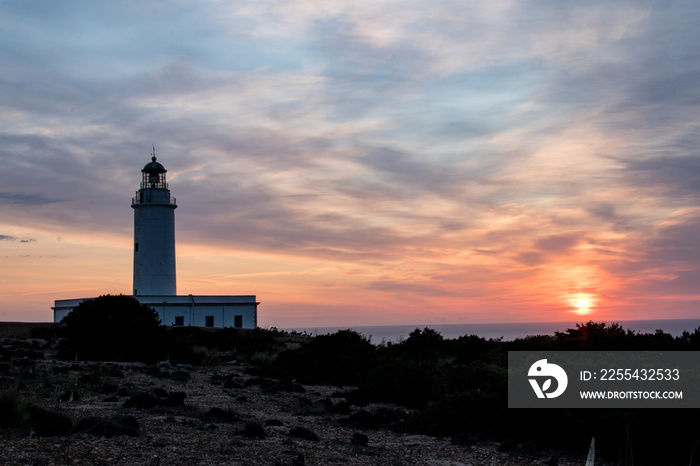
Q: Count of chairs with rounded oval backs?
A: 0